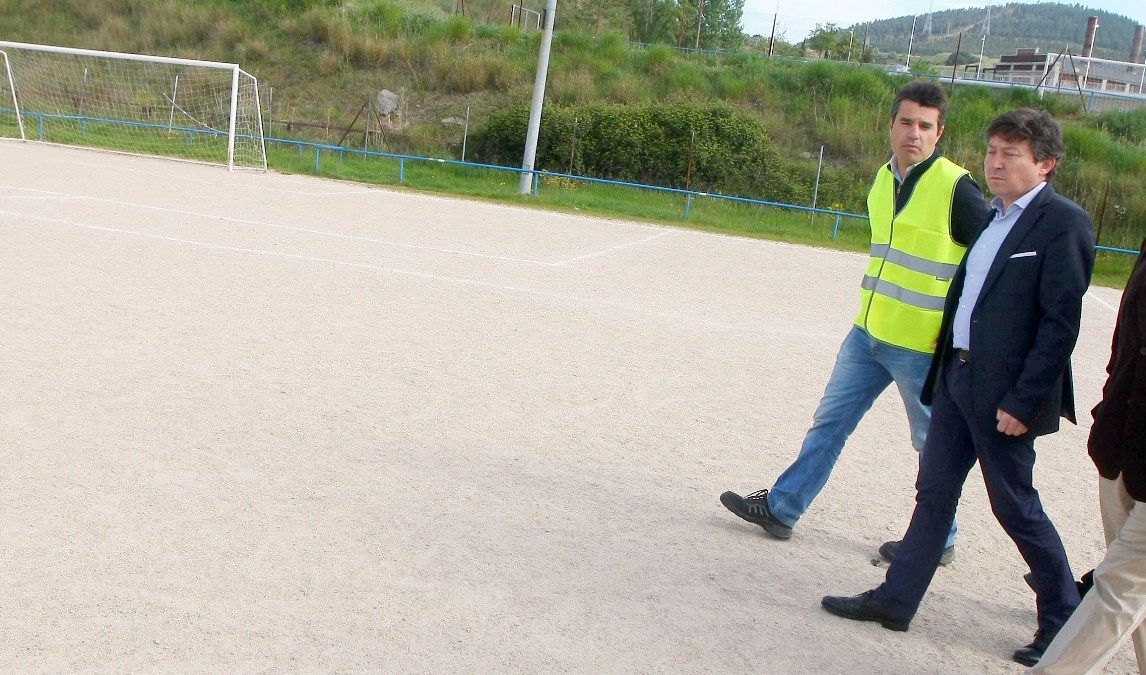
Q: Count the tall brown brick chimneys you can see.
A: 2